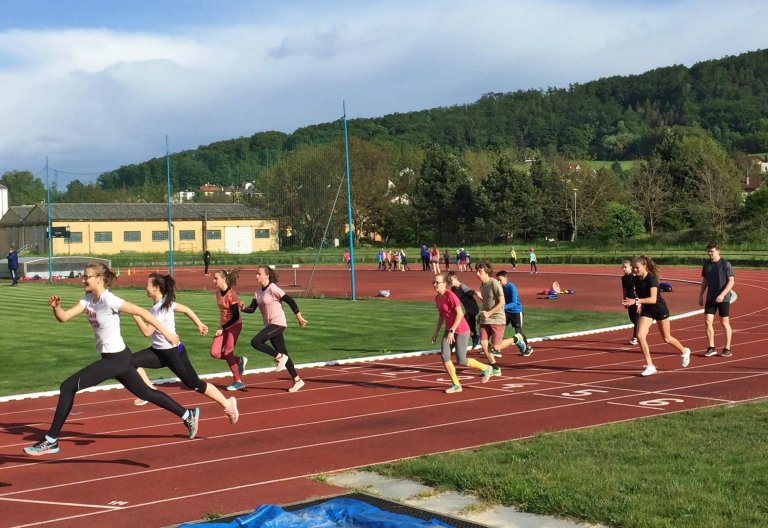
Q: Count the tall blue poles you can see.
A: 3